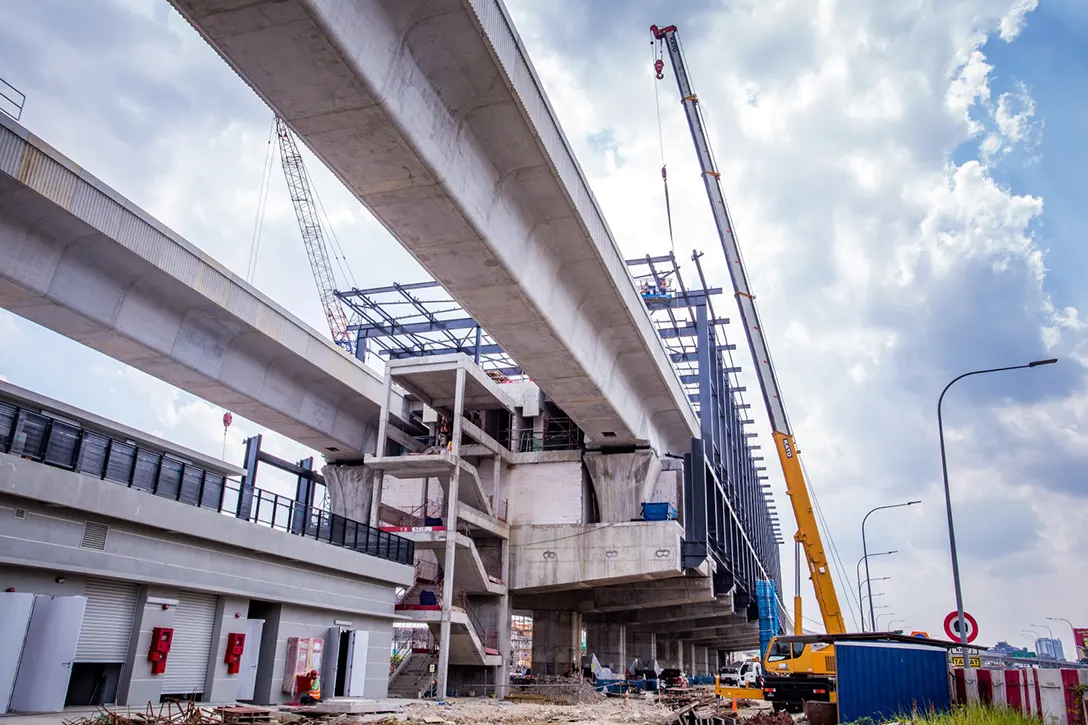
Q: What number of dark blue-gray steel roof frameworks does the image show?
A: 2